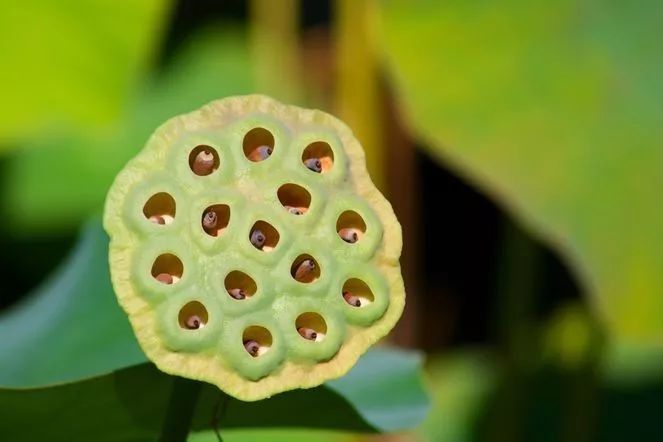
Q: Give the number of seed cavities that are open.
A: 15